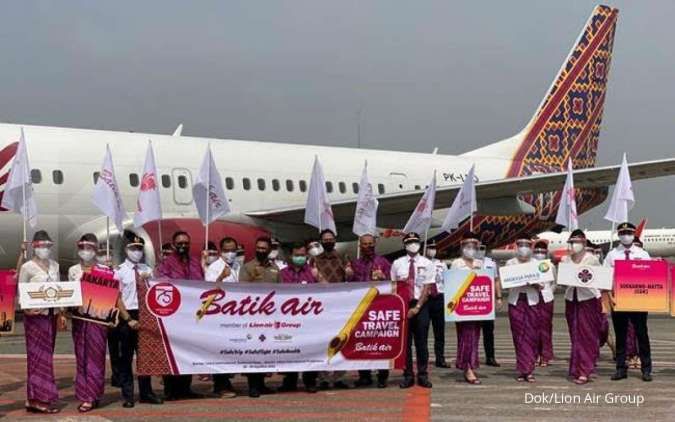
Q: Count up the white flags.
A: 10